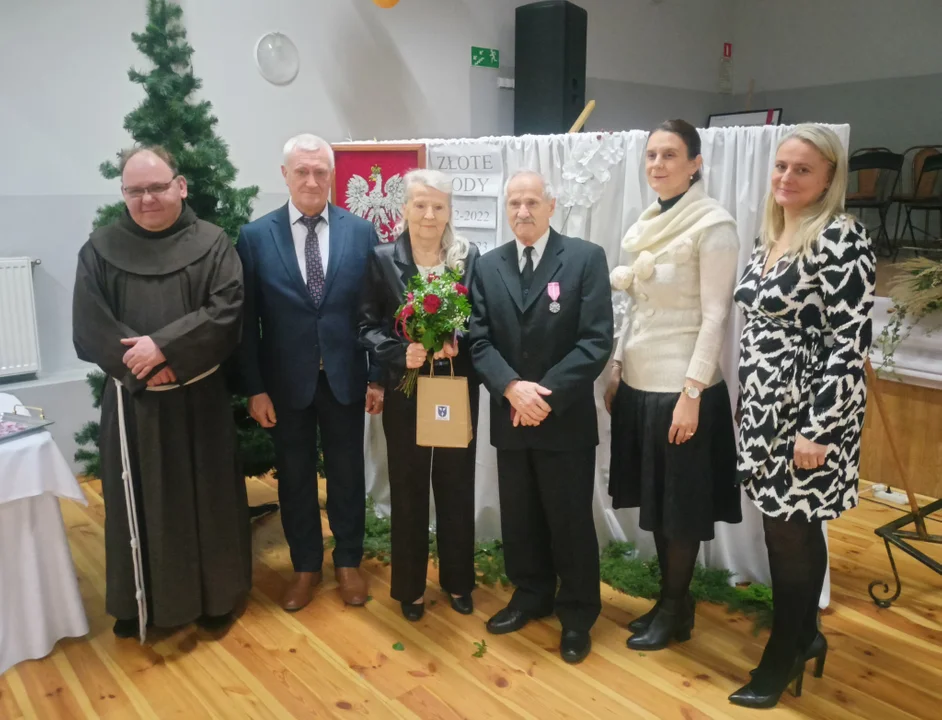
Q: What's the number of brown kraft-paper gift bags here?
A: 1